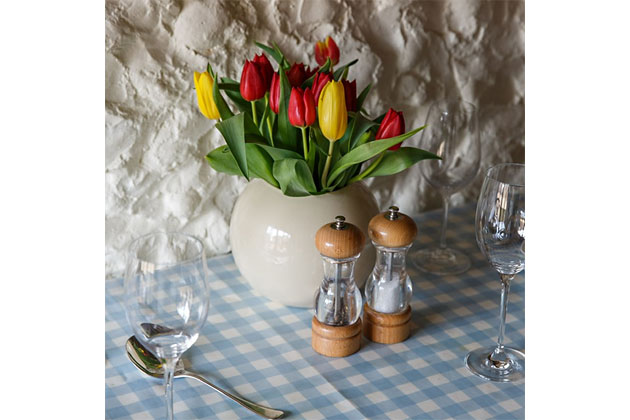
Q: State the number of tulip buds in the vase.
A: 12